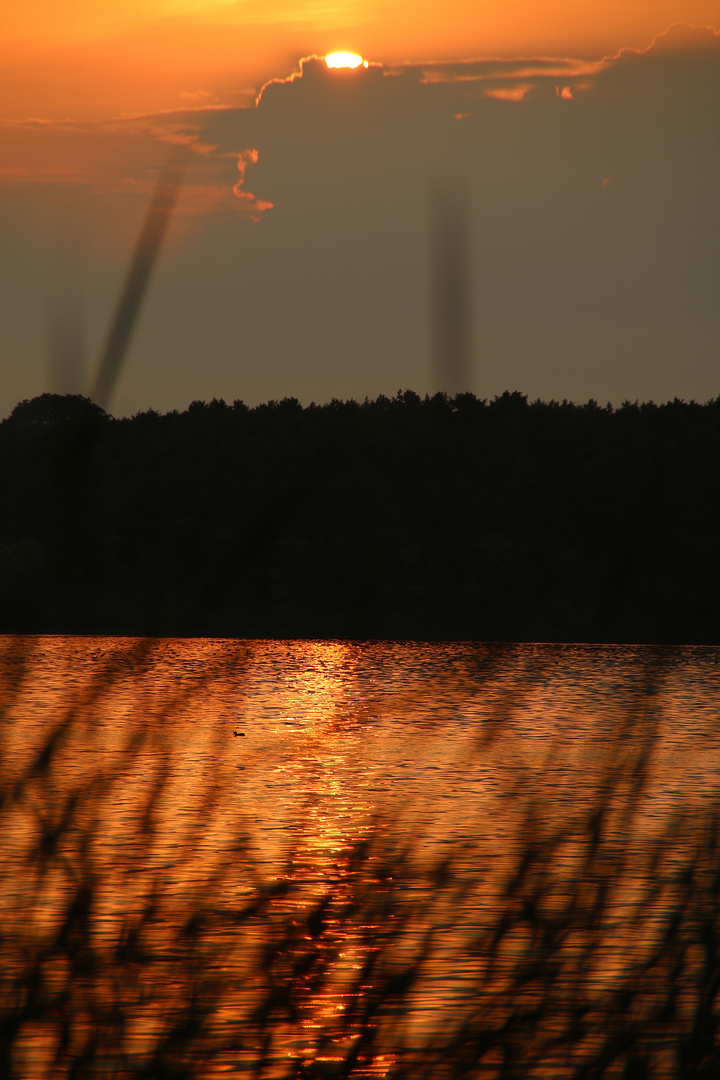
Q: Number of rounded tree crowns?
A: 1